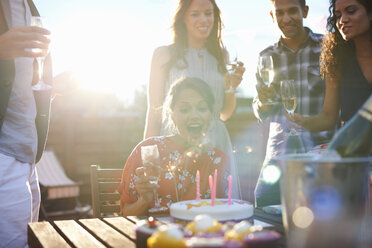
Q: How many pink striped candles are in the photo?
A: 4